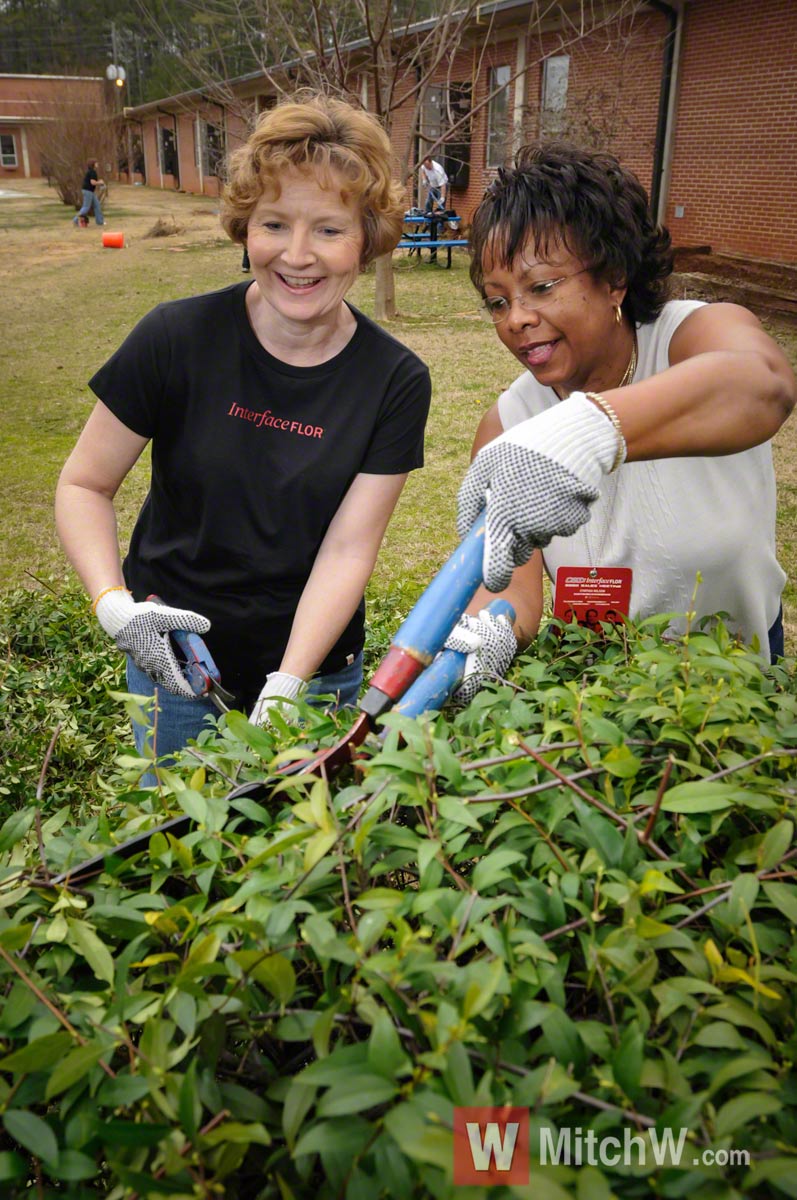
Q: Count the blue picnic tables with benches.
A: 1